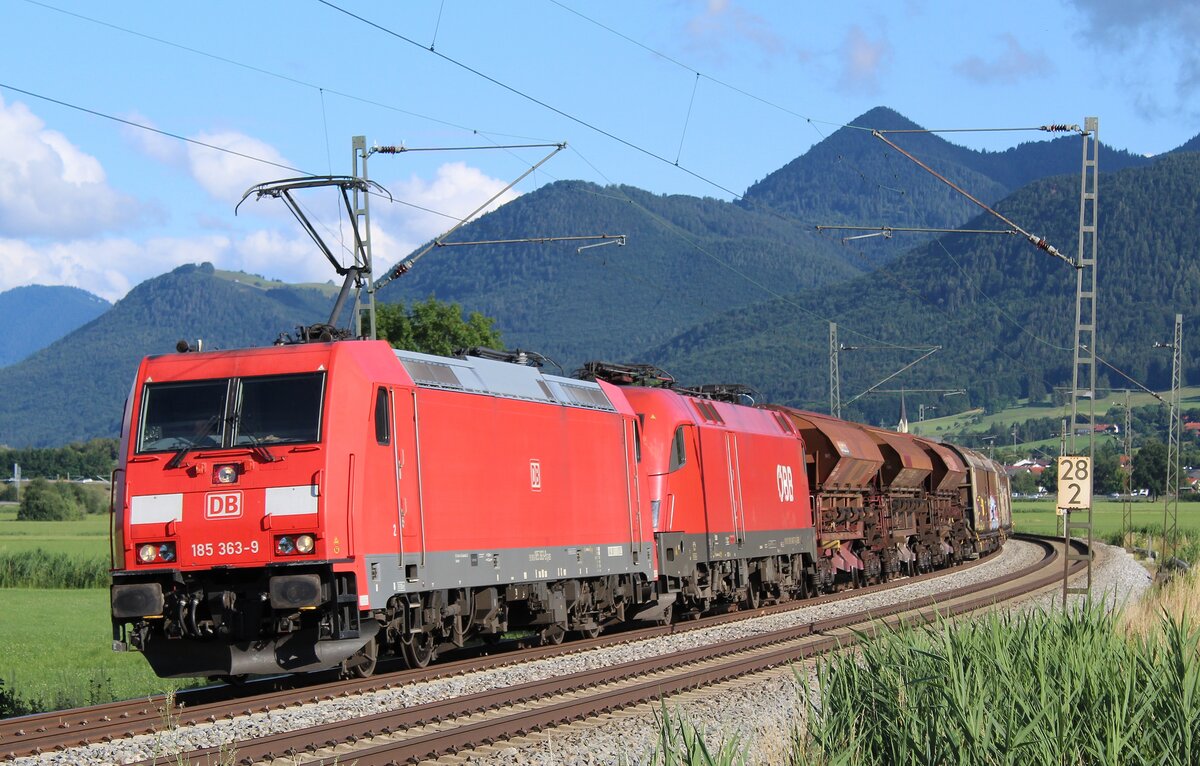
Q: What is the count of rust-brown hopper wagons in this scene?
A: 3